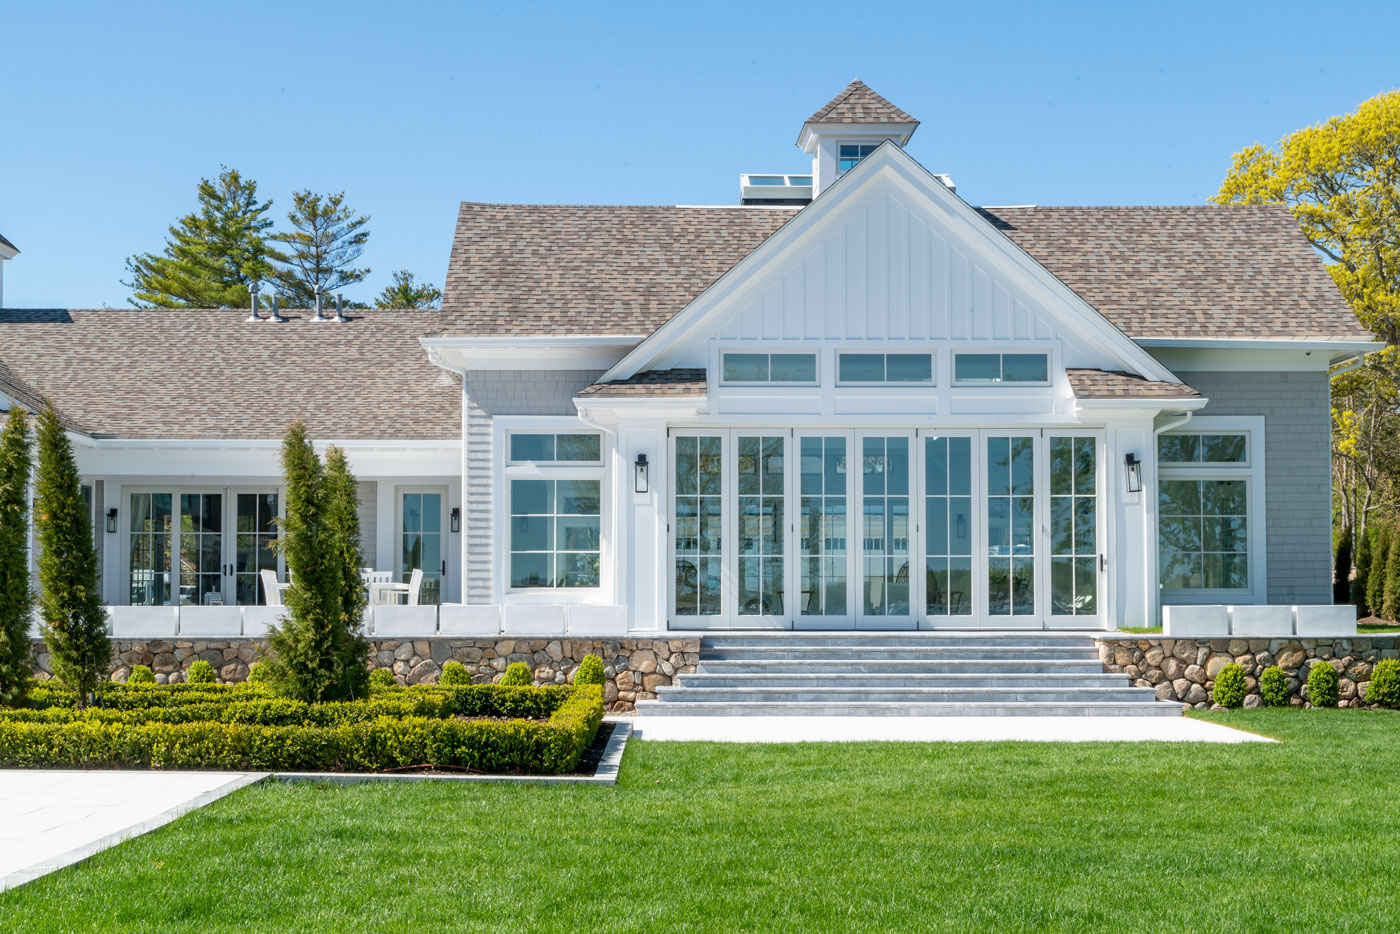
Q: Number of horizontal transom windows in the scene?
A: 5